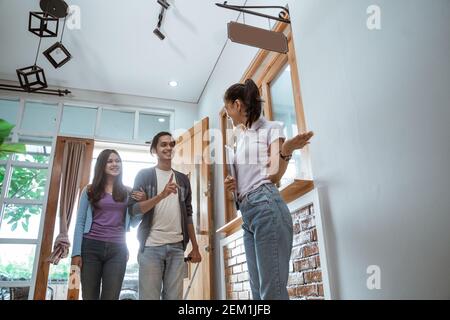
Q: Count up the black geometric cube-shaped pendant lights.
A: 3